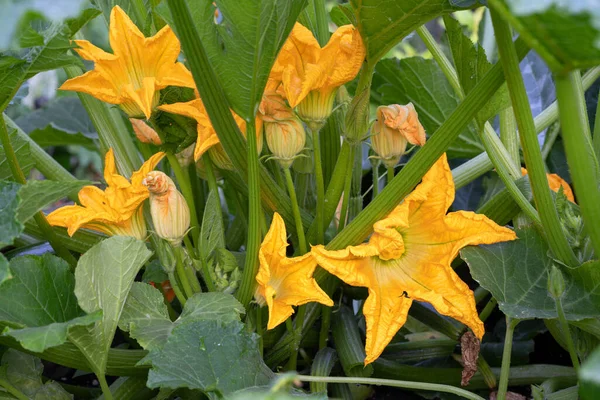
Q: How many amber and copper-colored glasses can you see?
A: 0